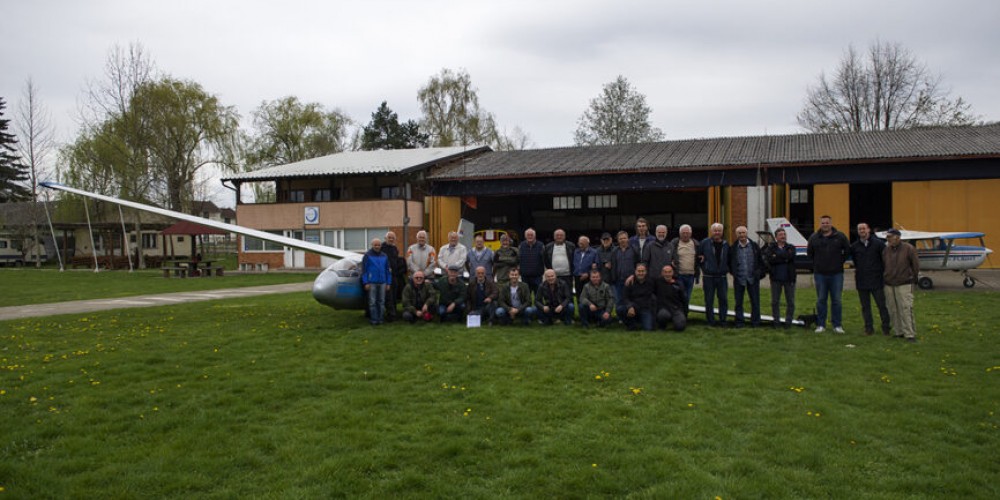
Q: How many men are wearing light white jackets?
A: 2